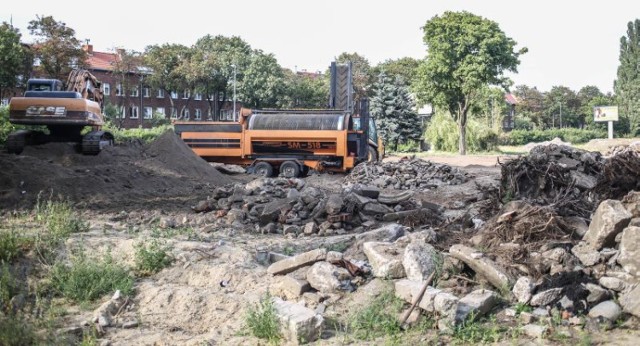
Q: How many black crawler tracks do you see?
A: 2